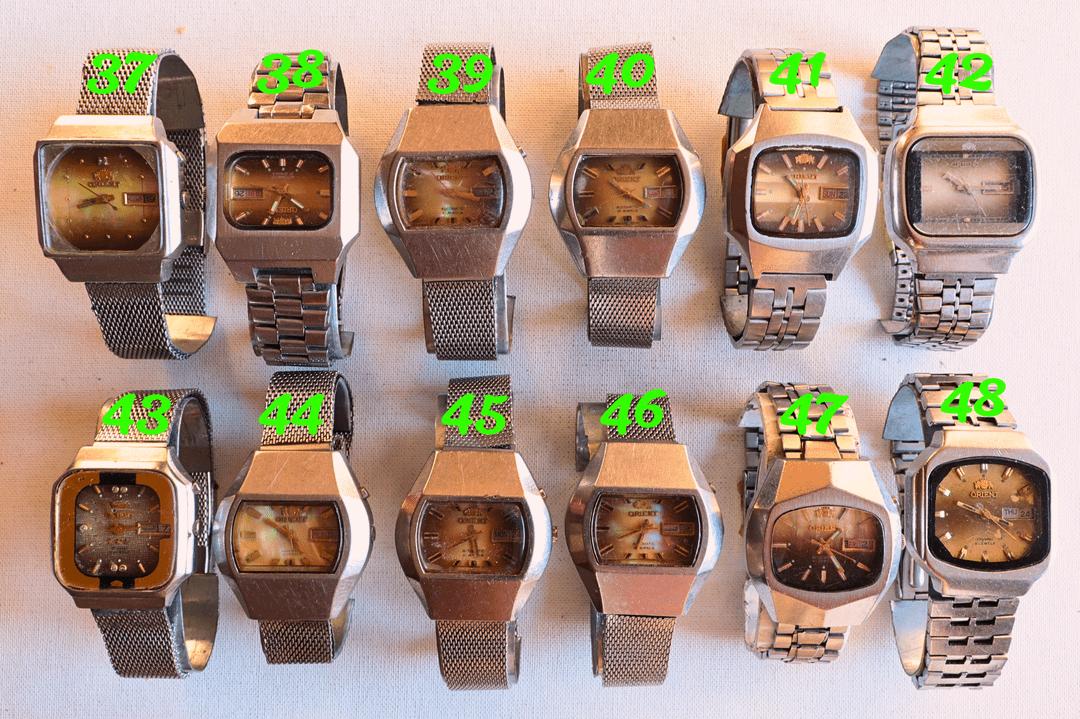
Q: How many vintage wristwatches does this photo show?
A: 12